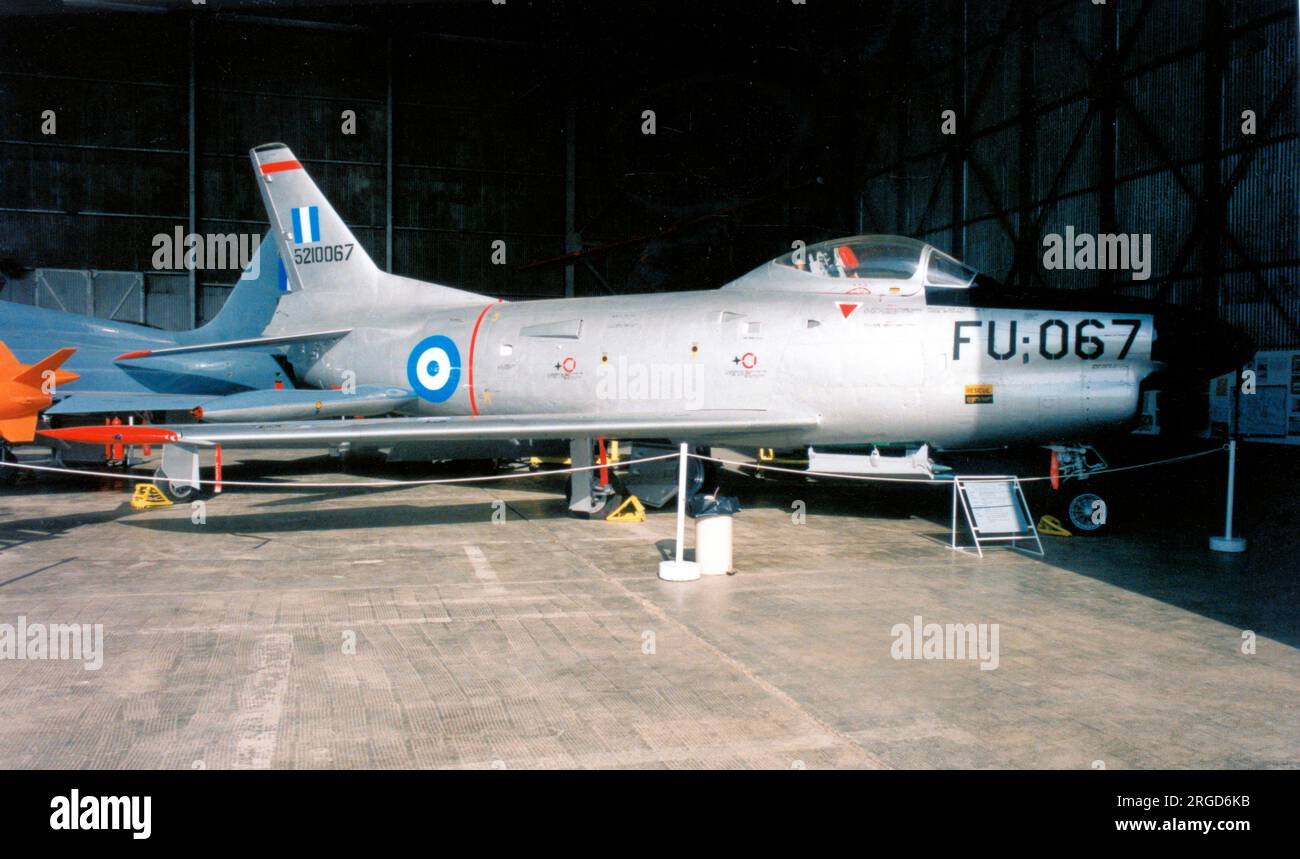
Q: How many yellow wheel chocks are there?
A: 3